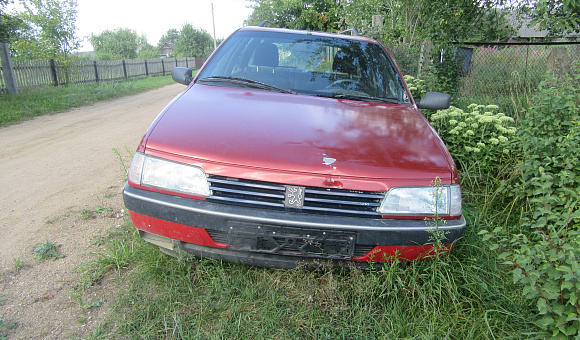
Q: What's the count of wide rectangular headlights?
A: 2